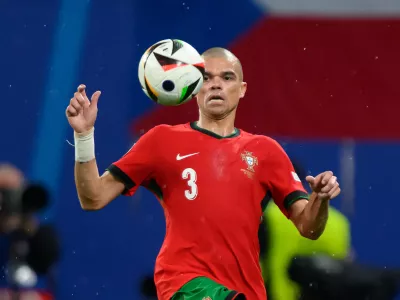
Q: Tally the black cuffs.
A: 2